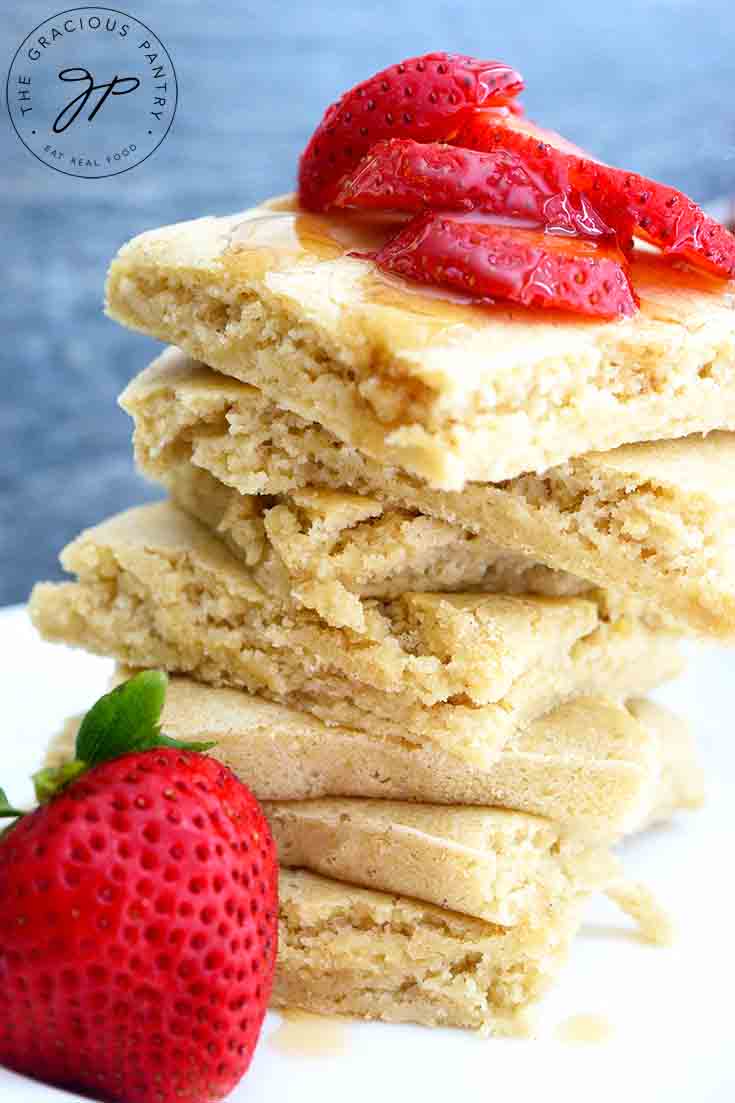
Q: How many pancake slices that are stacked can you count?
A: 7